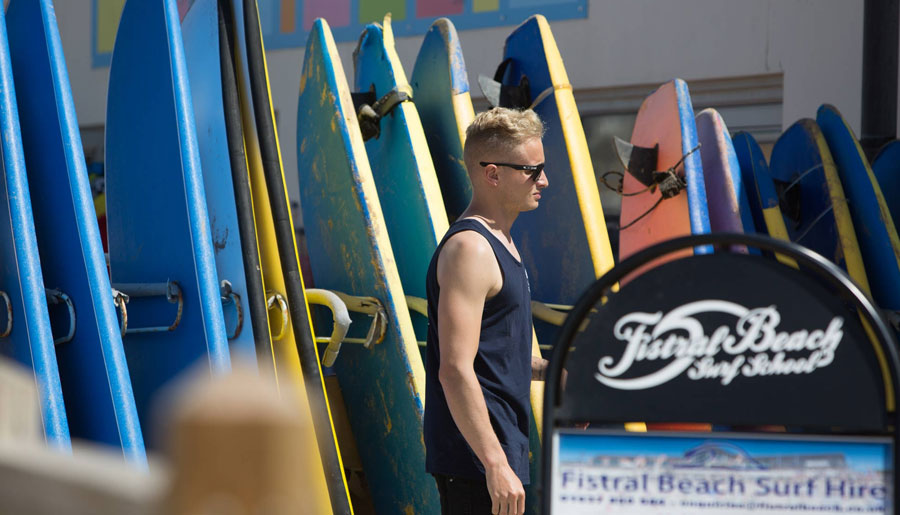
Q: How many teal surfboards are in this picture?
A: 3